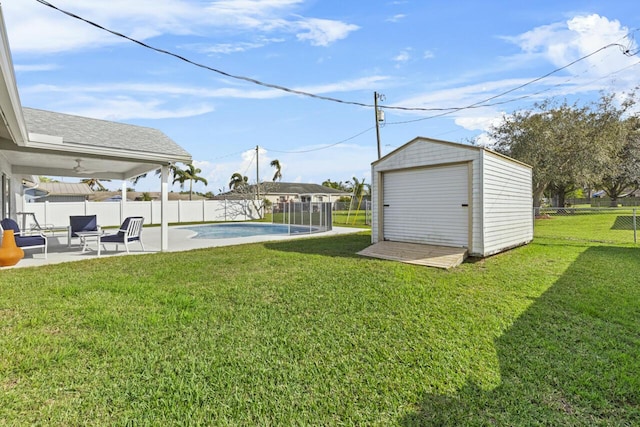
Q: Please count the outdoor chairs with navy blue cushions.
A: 3